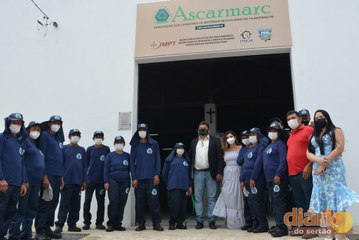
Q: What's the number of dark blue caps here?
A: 12